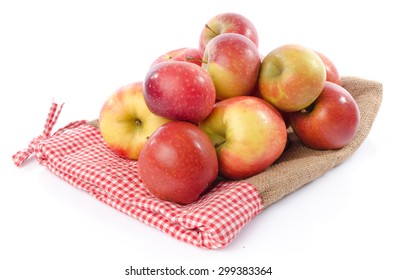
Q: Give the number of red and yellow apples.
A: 10